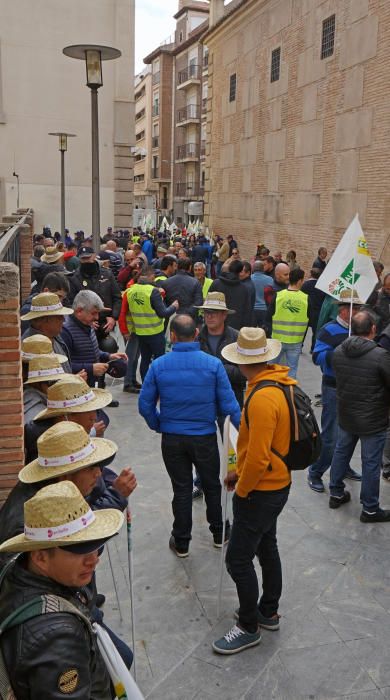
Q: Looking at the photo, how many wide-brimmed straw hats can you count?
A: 10